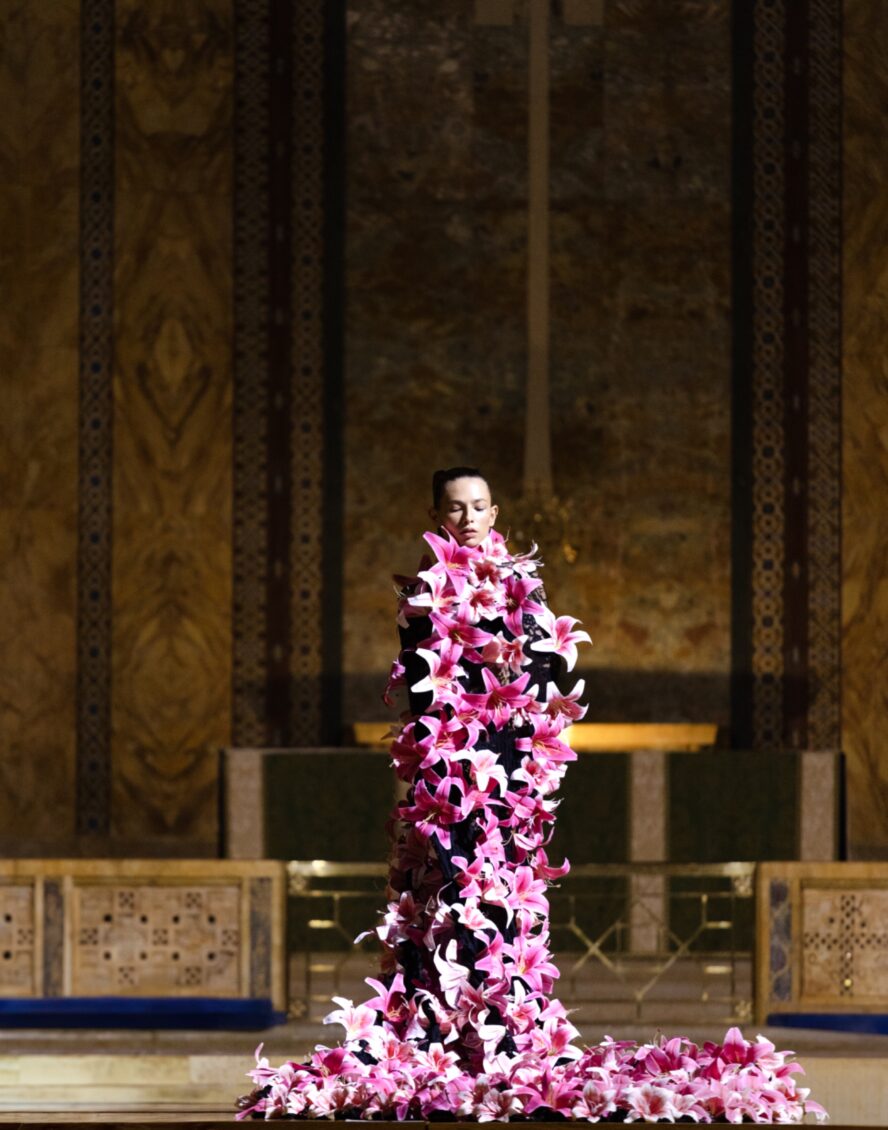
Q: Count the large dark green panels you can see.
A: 3